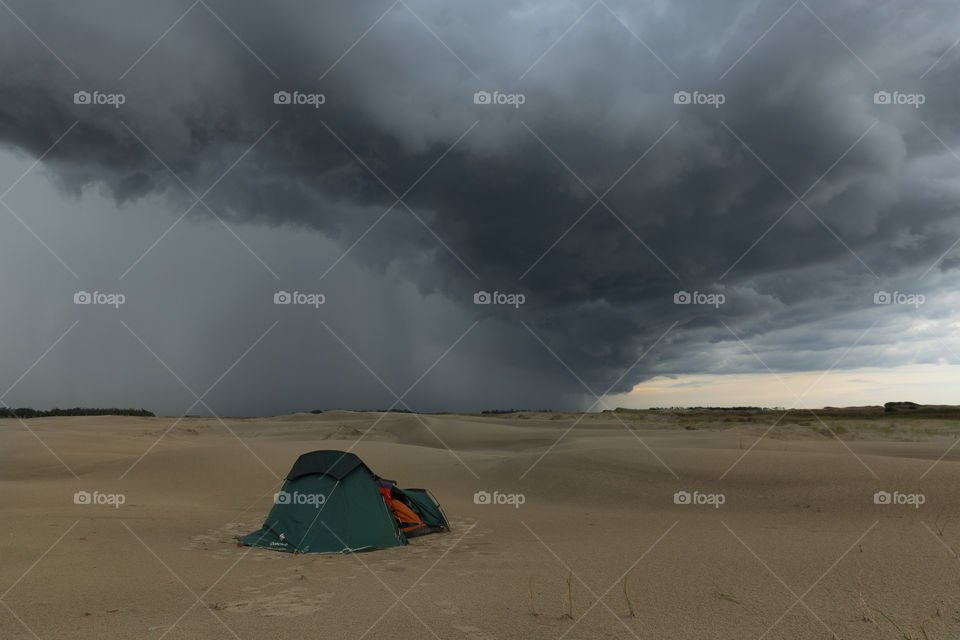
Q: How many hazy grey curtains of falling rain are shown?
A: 1